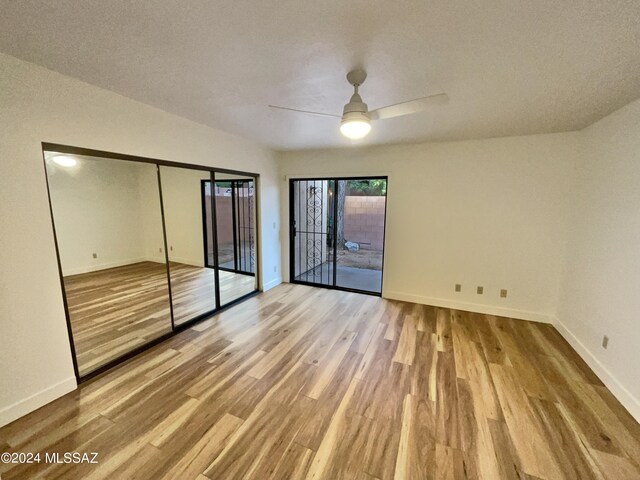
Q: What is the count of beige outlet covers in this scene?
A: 4